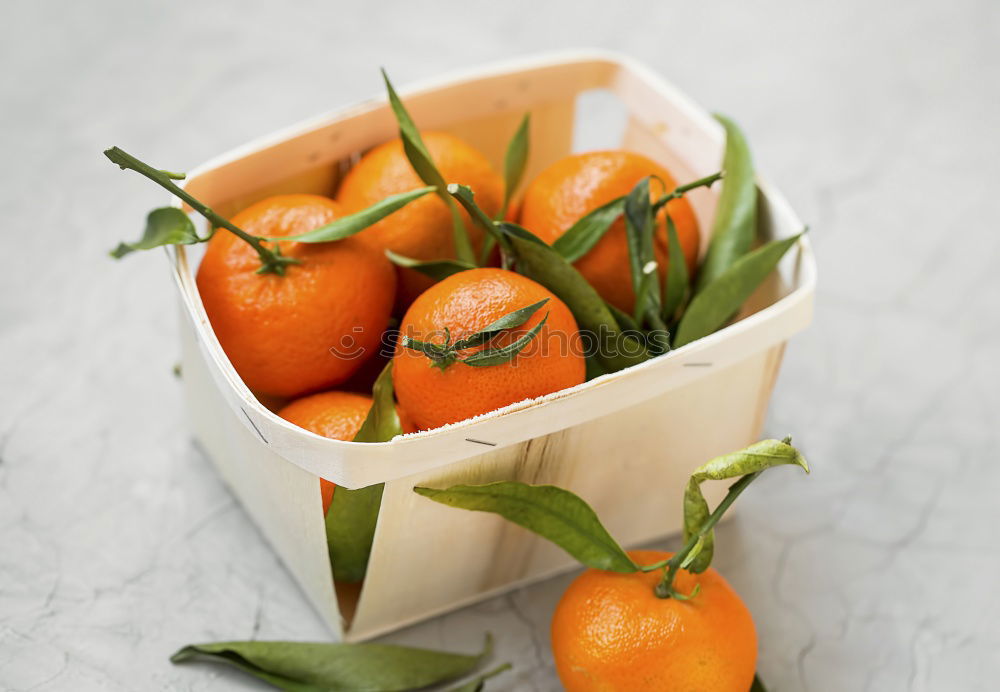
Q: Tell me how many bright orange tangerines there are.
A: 6